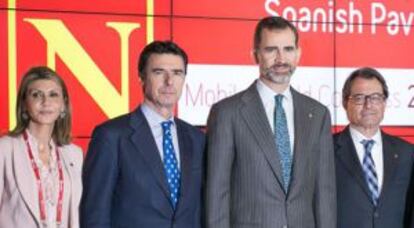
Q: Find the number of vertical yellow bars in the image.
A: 2